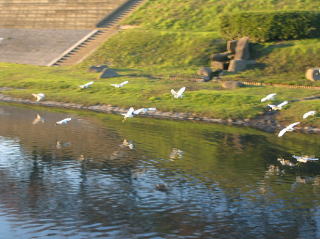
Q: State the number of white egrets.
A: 12